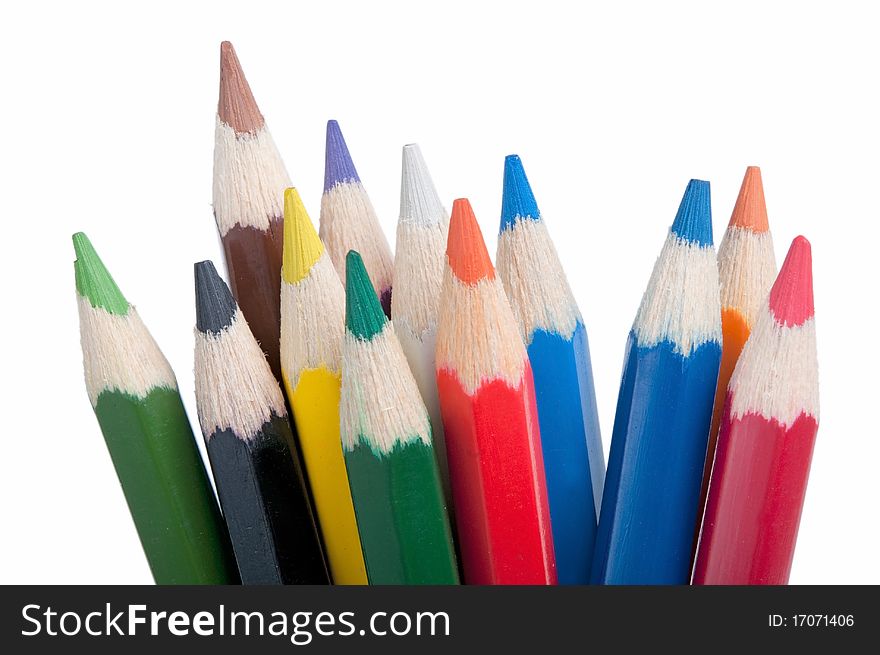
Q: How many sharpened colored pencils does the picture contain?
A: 12